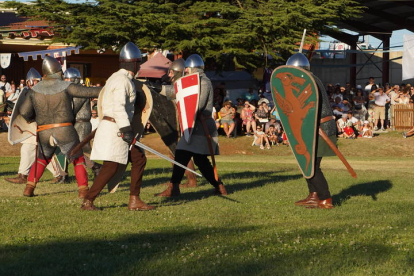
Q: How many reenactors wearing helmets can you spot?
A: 7